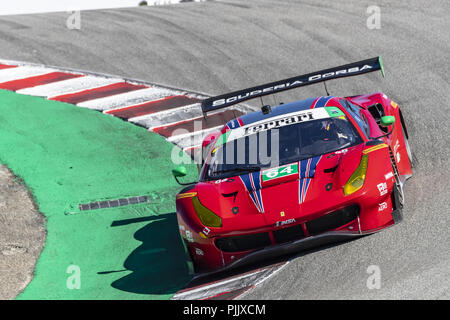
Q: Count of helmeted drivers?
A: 1